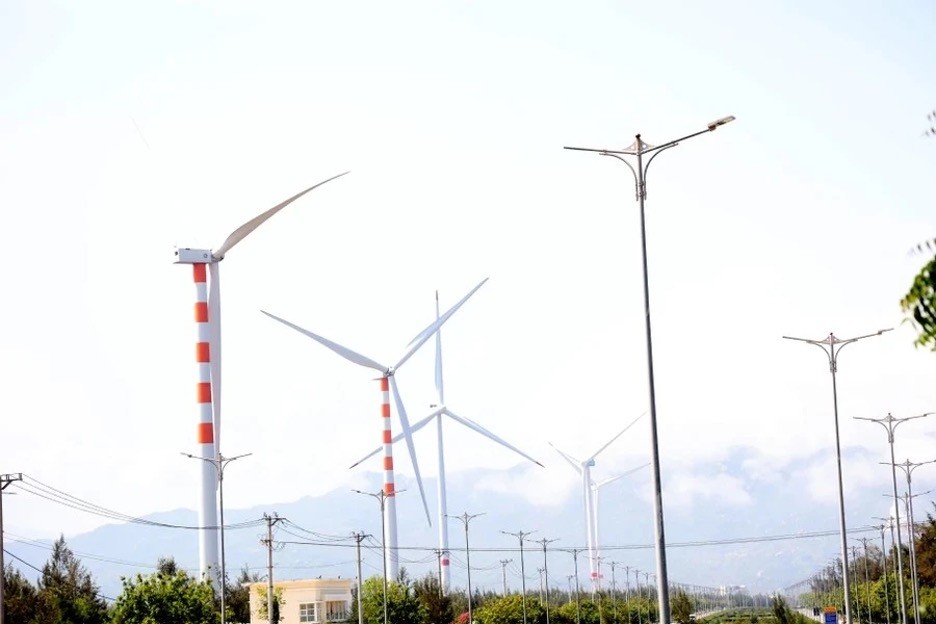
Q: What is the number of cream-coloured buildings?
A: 1